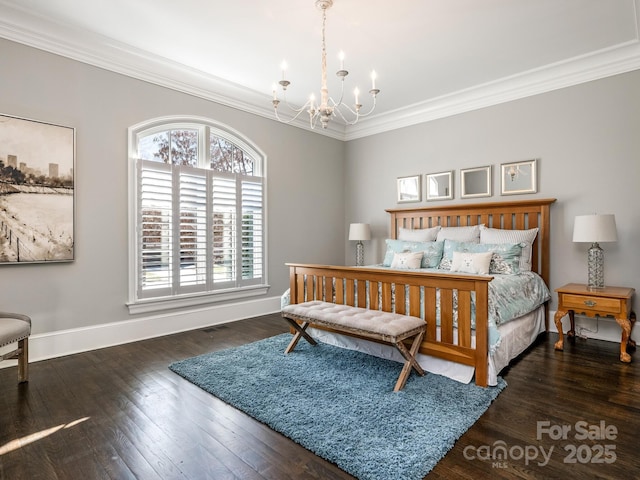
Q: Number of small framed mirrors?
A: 4